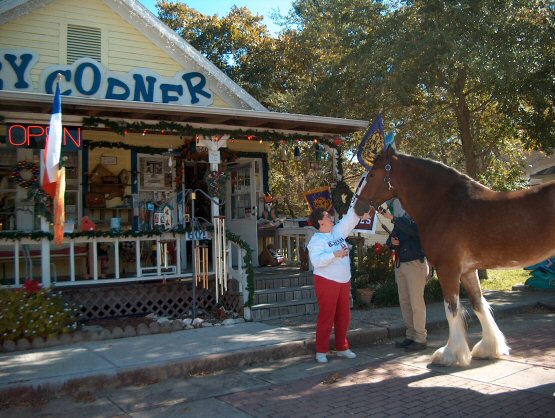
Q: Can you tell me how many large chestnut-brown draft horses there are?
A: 1